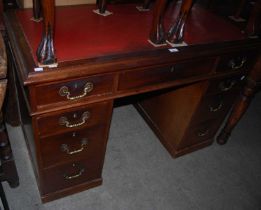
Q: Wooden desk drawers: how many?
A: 9